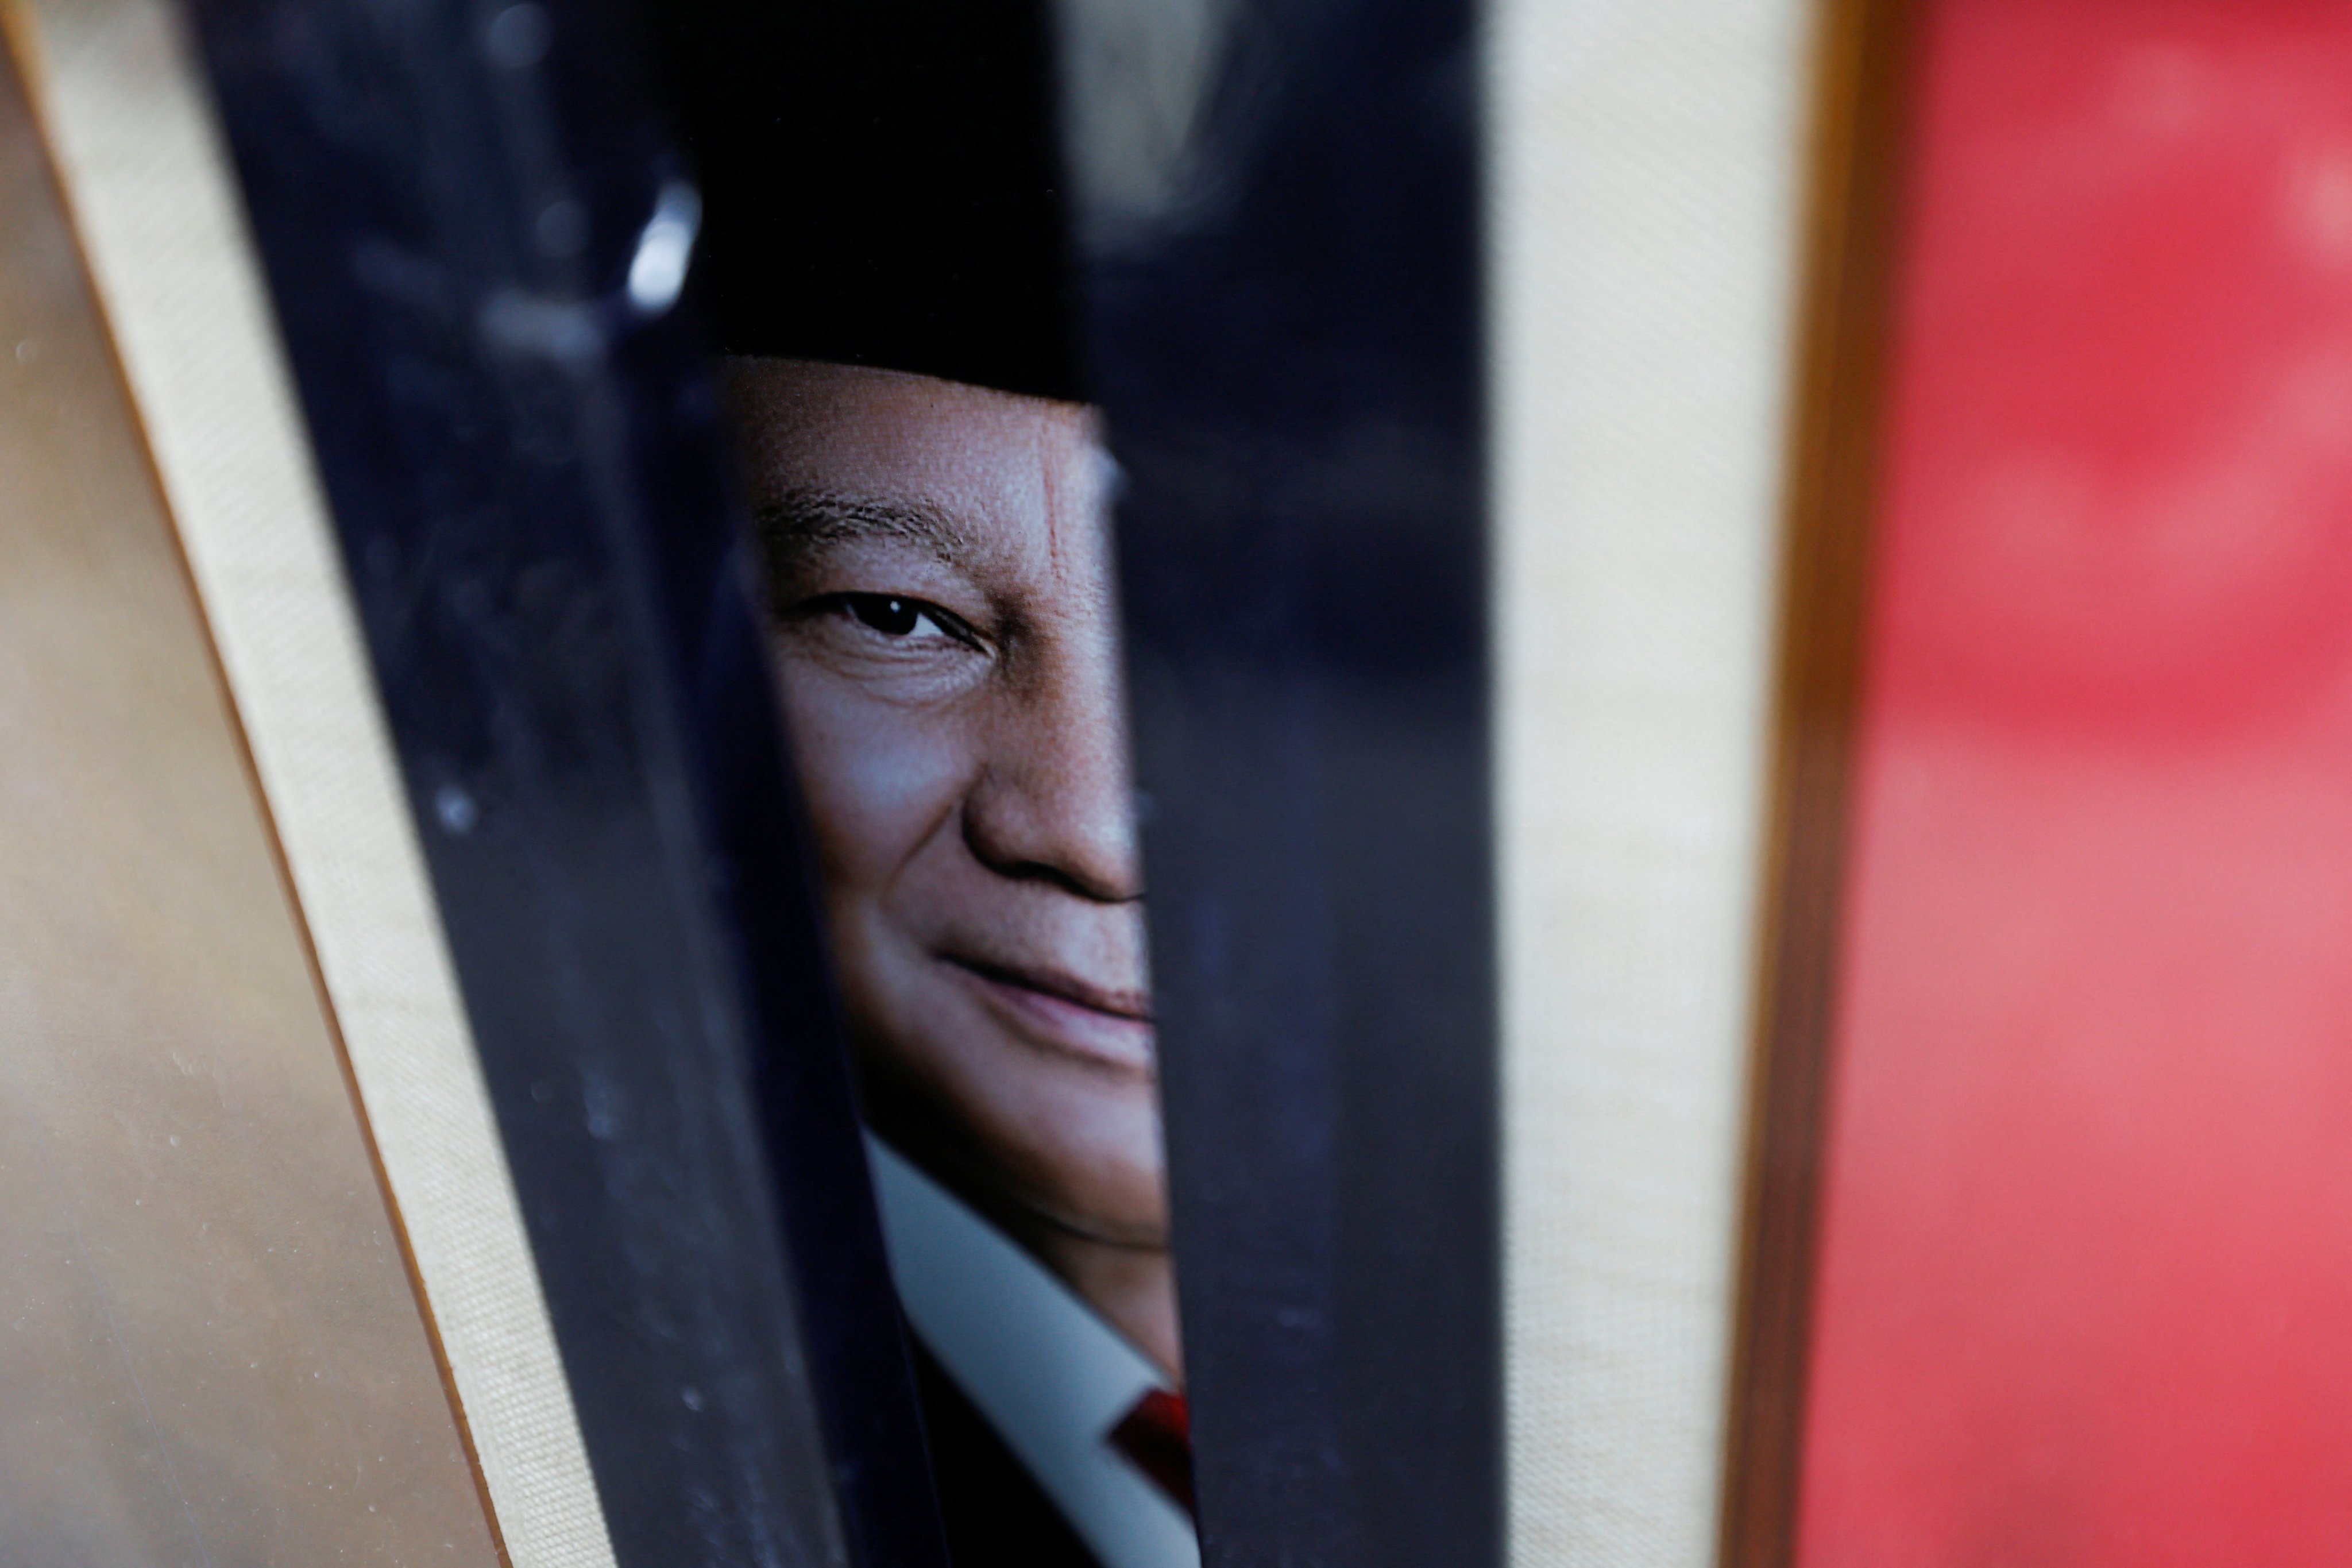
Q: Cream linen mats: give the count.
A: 2